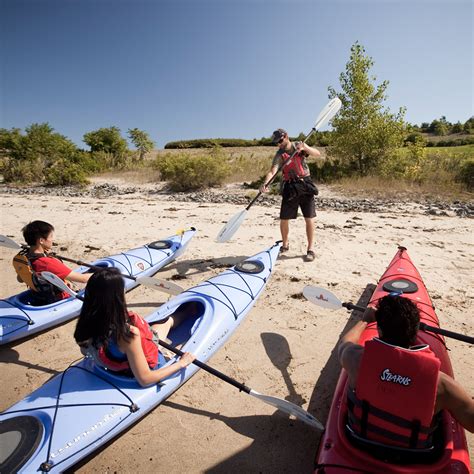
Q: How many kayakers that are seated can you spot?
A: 3